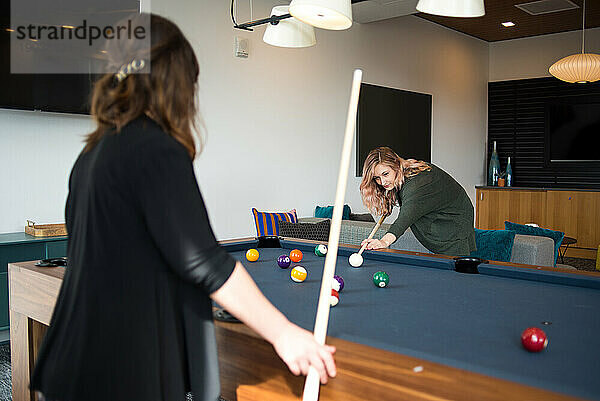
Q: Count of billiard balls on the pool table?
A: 10